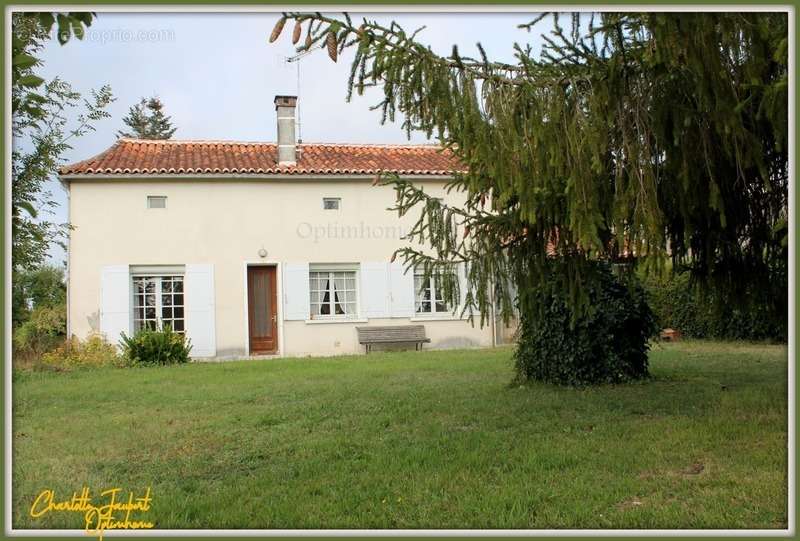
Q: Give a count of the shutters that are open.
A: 6